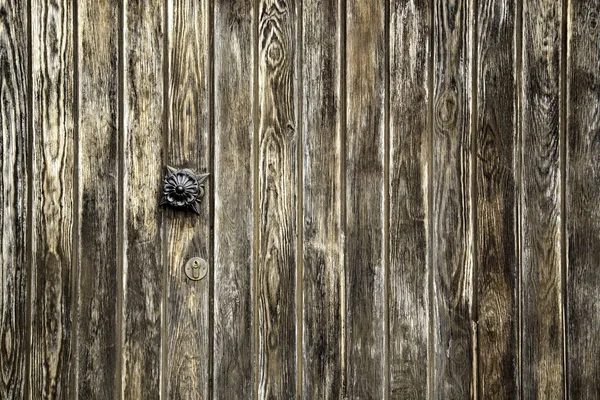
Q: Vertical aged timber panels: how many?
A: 14